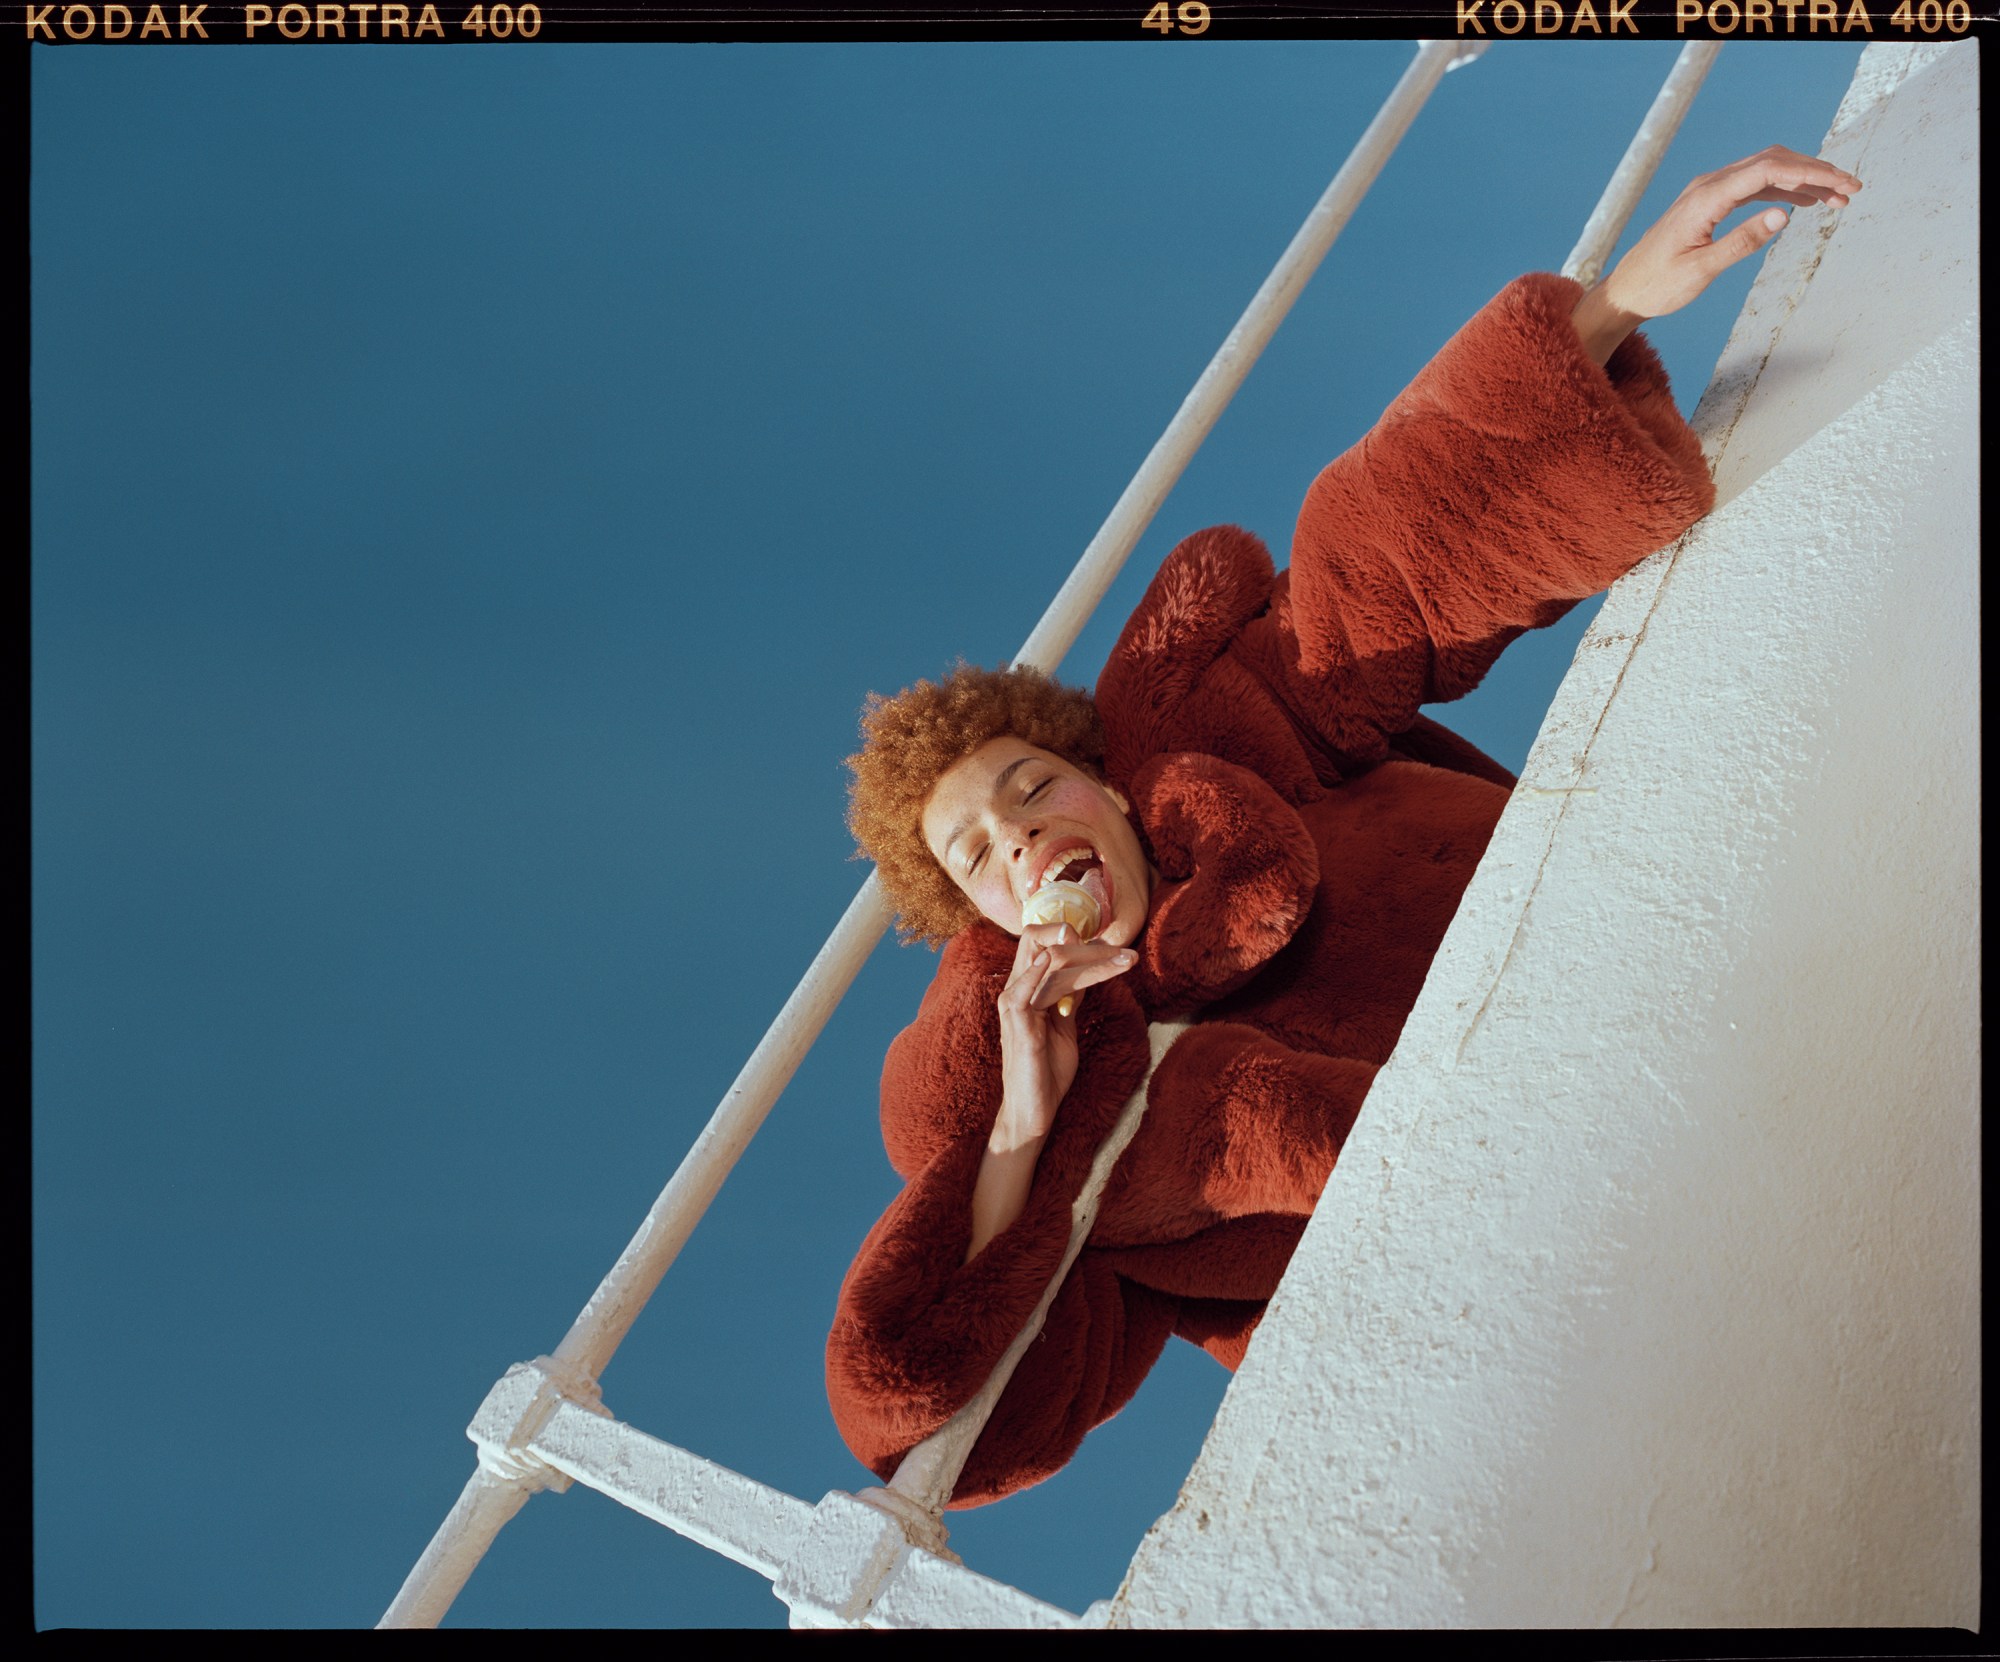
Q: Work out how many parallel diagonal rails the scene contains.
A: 2